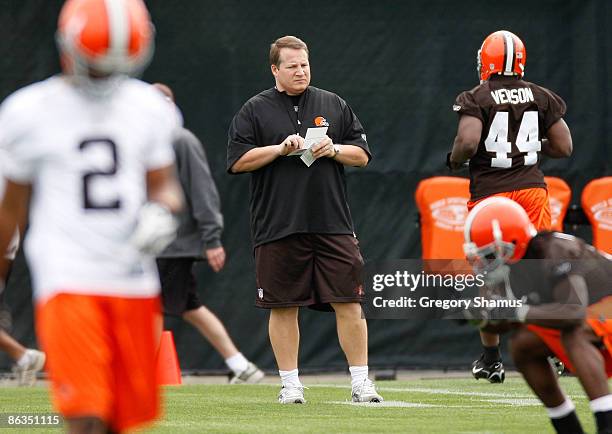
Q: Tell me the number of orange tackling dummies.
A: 3